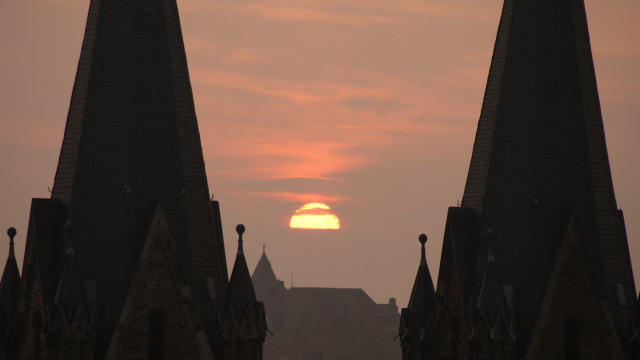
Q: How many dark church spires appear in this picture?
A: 2